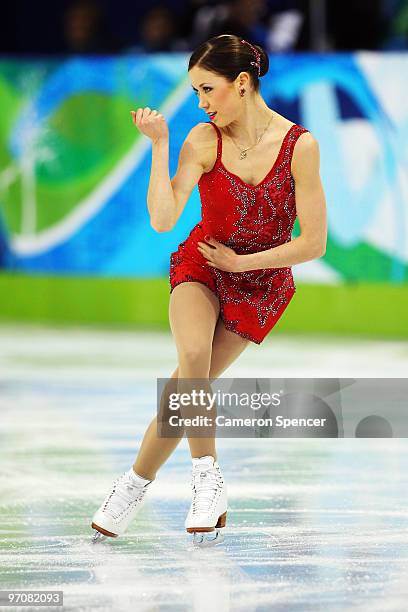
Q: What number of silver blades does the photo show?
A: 2